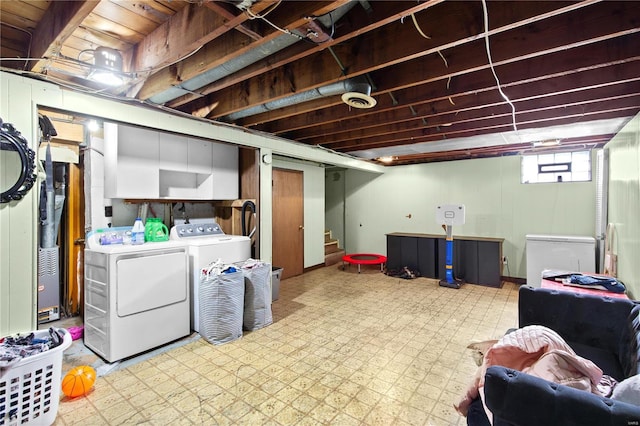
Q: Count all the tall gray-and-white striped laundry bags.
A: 2